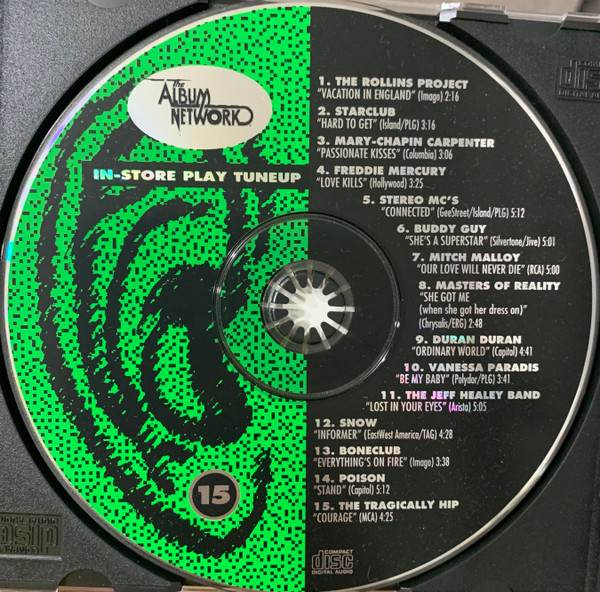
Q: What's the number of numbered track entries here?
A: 15